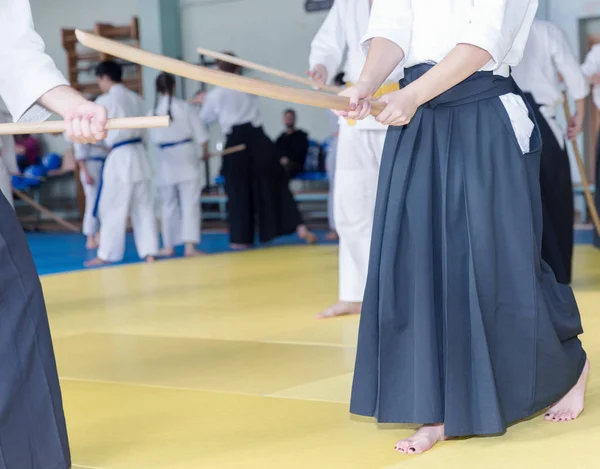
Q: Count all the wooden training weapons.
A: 6